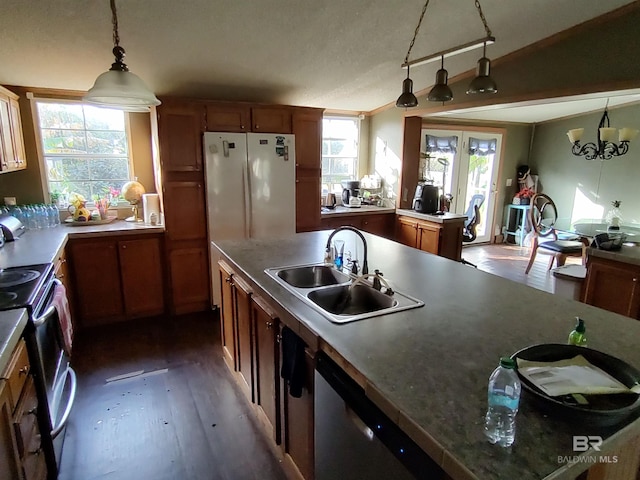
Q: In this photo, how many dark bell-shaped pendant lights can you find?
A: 3